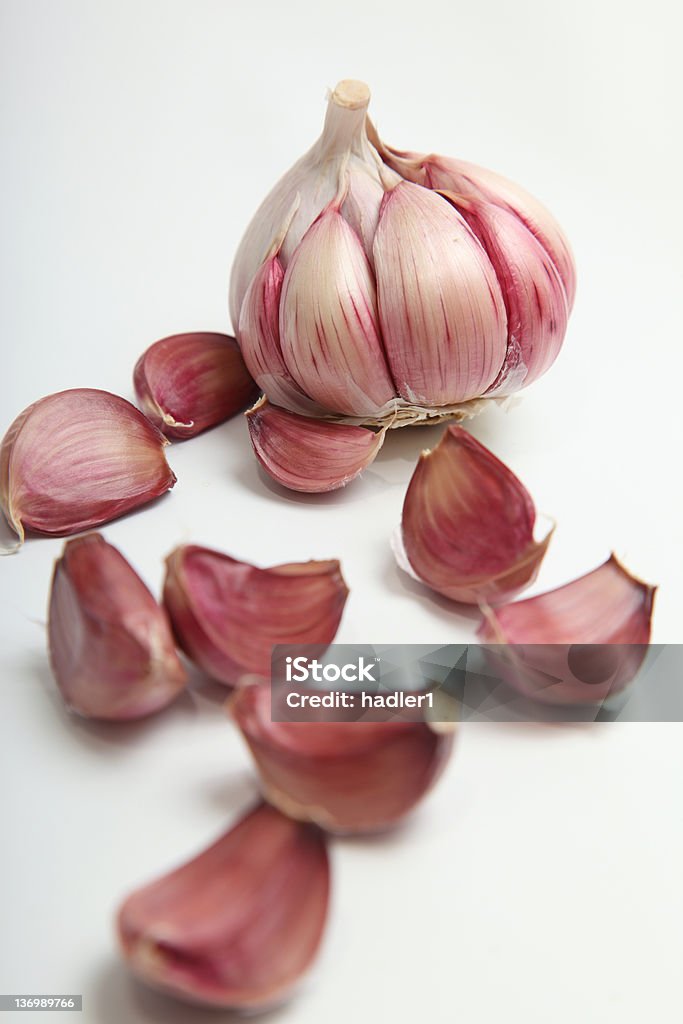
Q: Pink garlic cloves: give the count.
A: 9